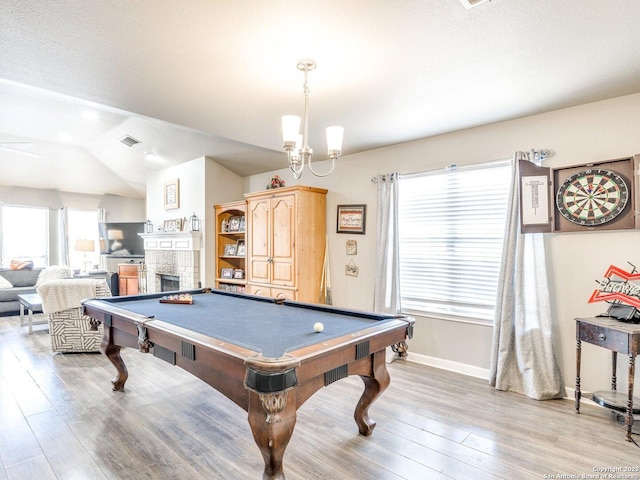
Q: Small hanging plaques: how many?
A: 2